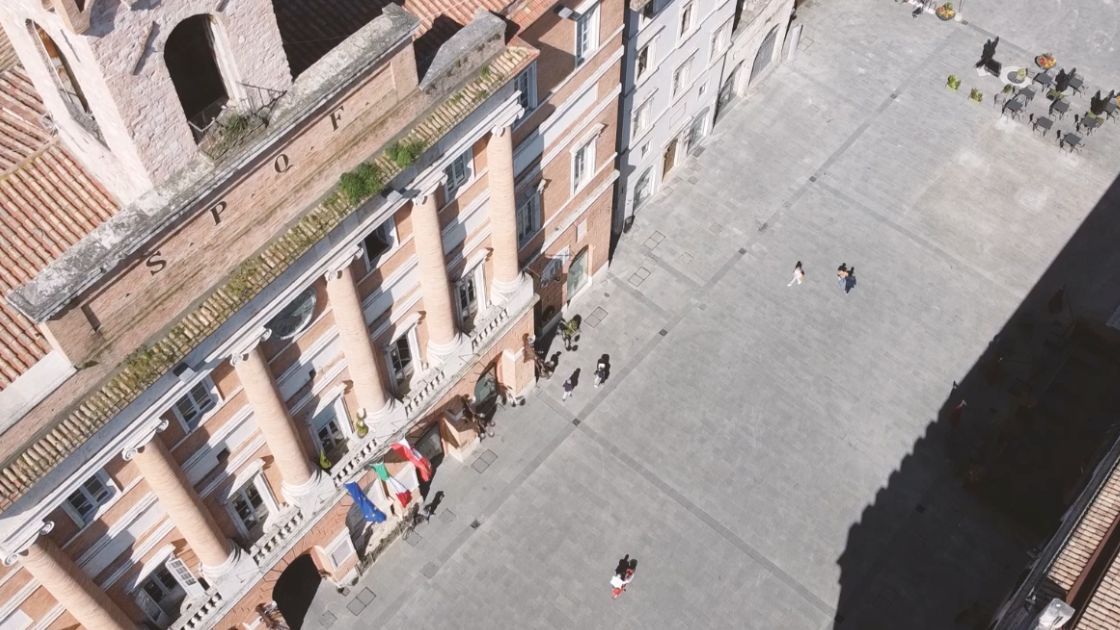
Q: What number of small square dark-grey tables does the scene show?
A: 9